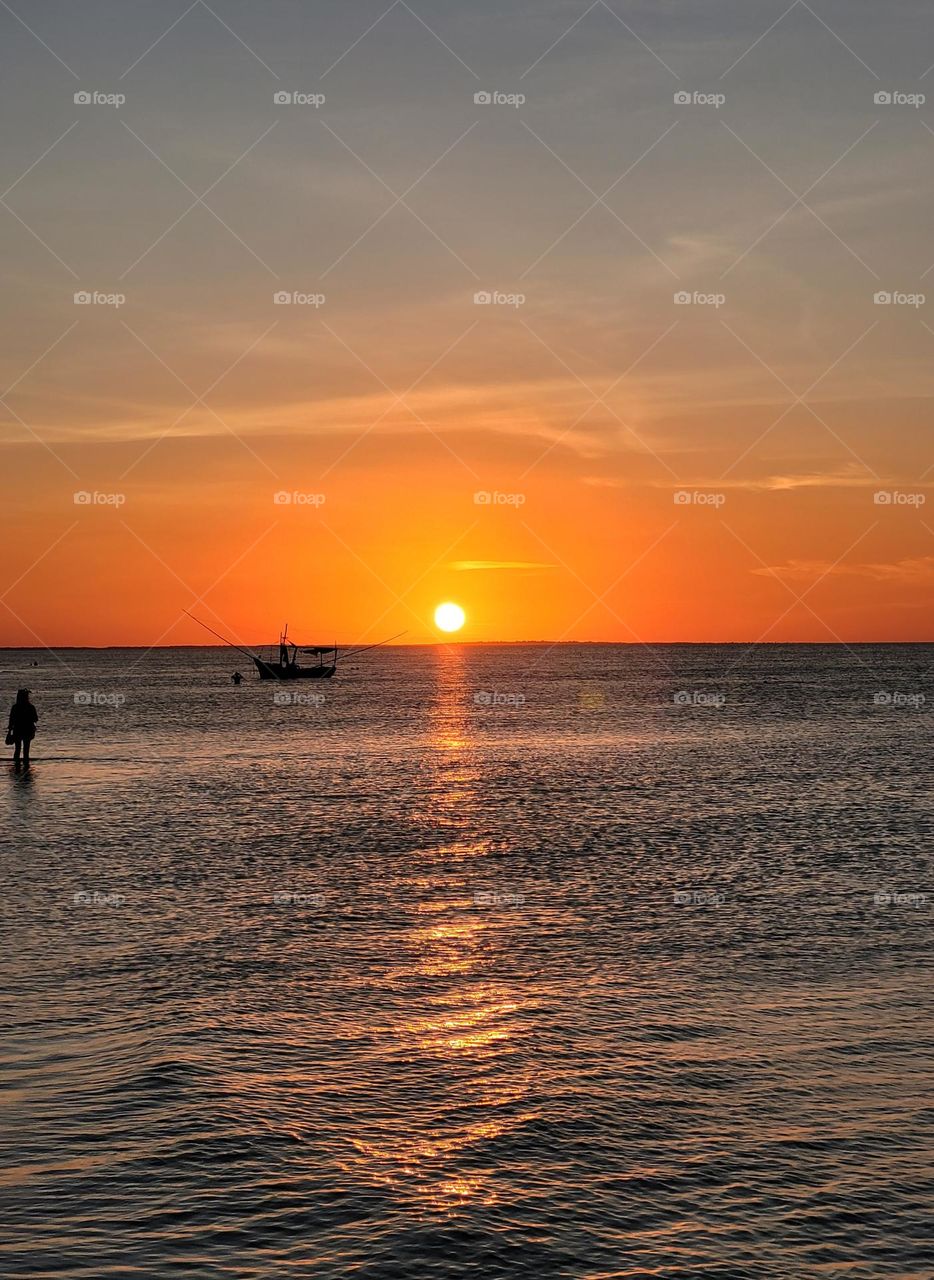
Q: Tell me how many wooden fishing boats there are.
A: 1